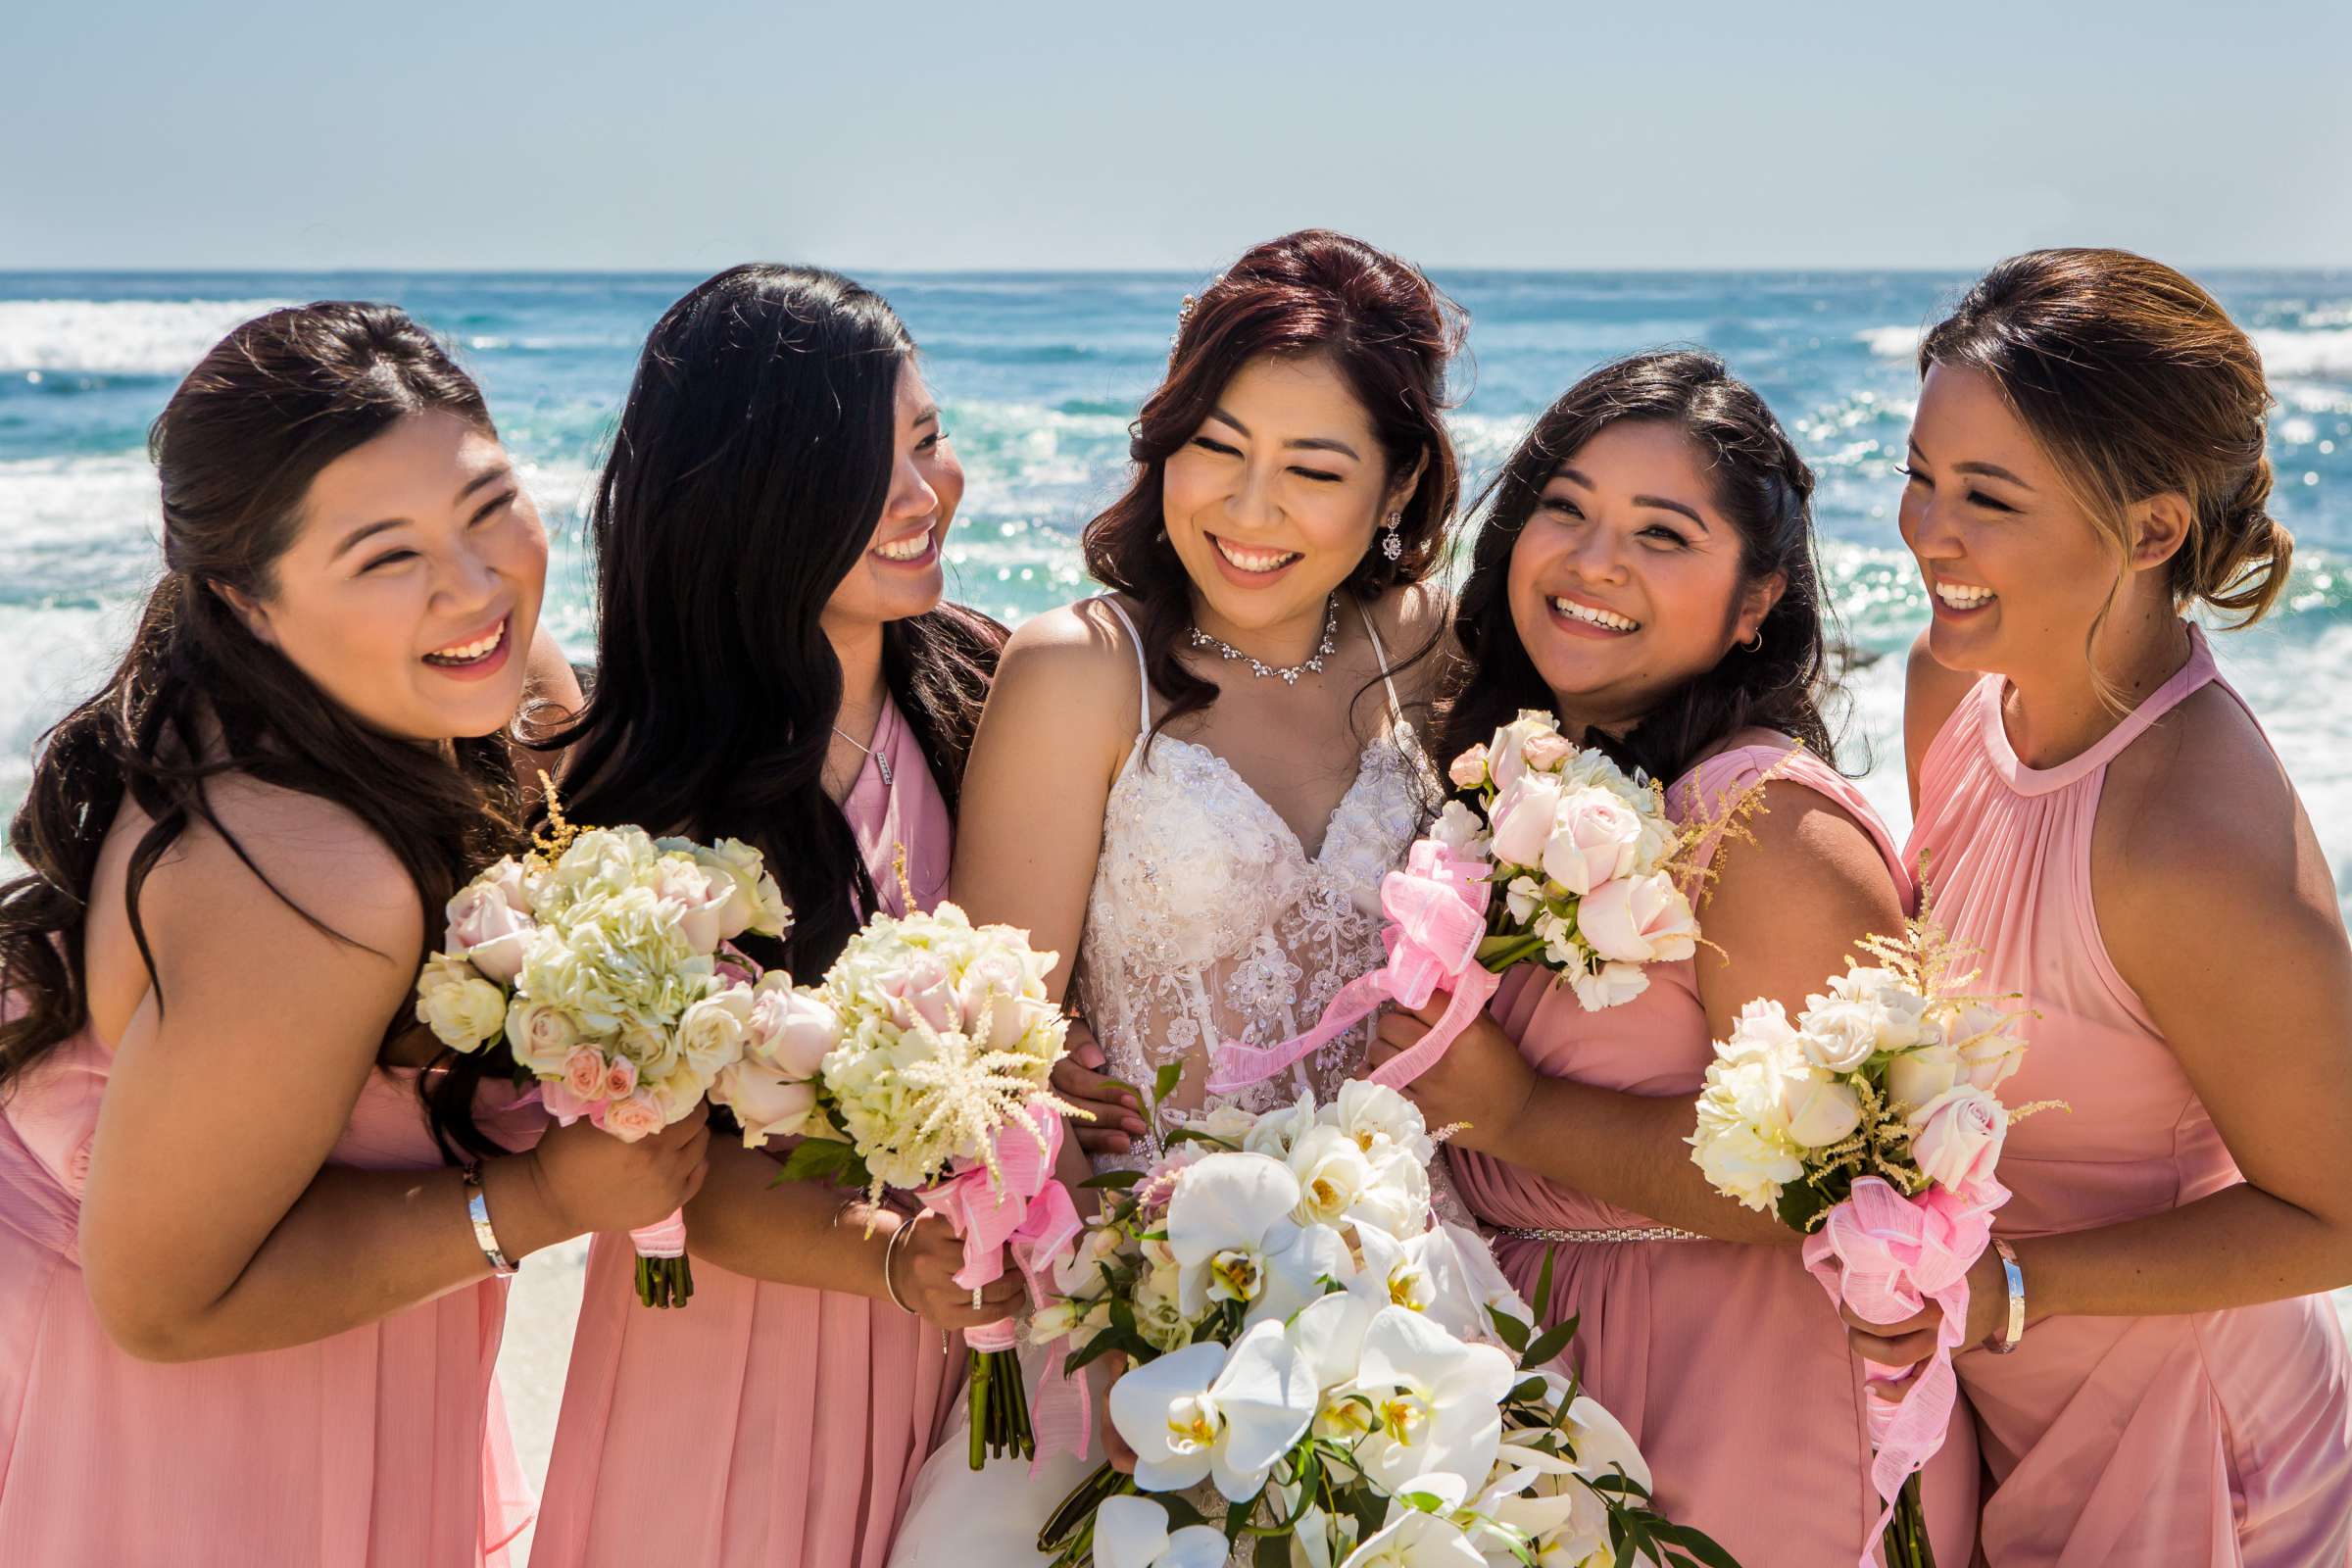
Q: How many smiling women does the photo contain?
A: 5